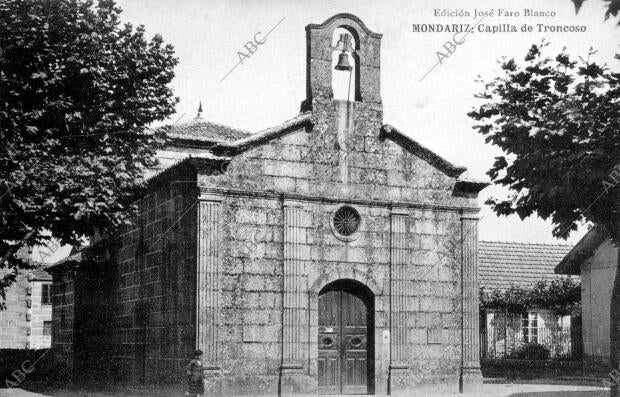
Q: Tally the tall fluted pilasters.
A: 4